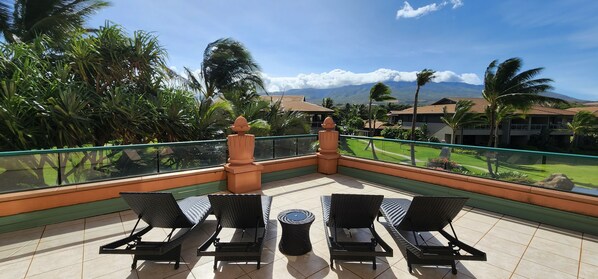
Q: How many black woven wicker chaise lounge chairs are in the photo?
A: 4